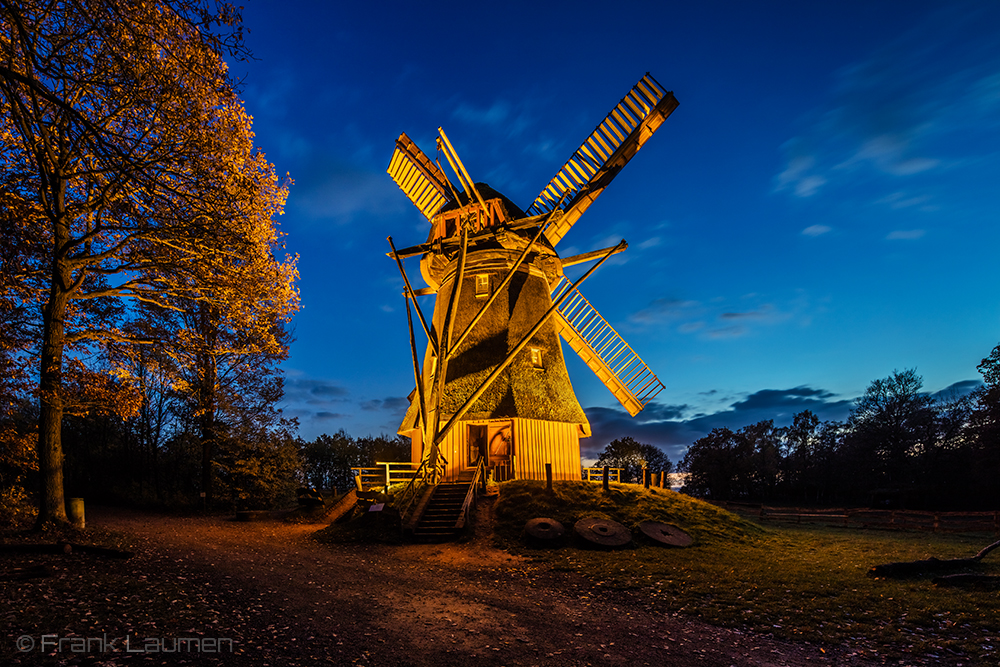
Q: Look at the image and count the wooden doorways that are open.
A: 1